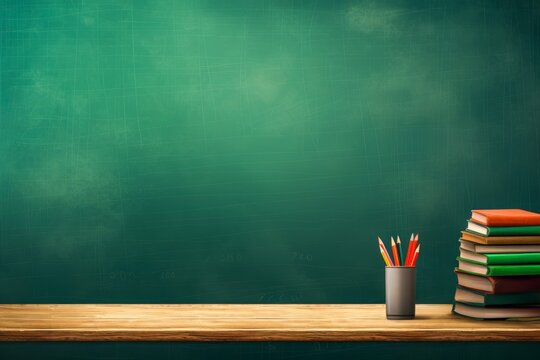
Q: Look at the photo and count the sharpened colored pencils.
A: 7